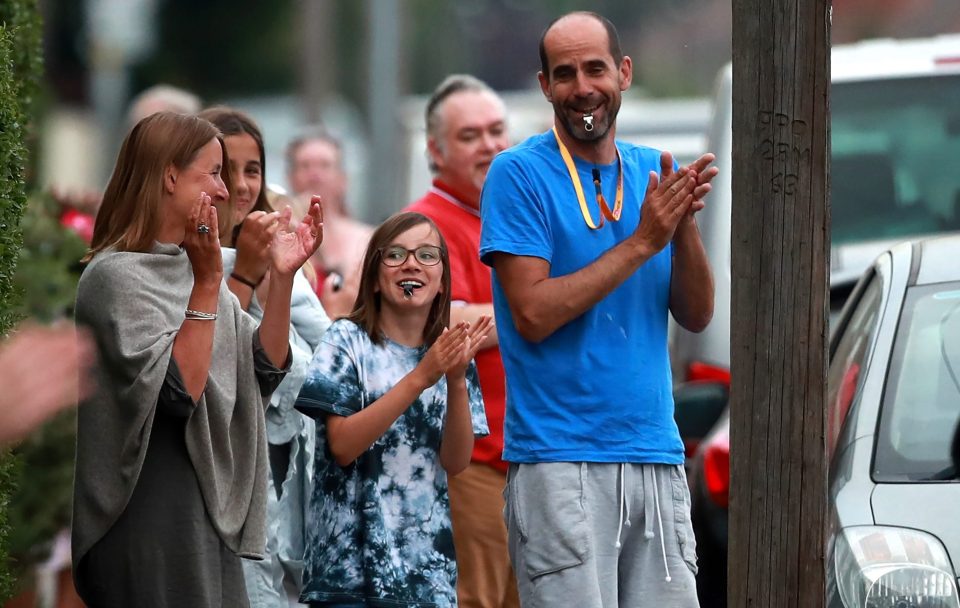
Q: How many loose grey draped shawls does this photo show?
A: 1